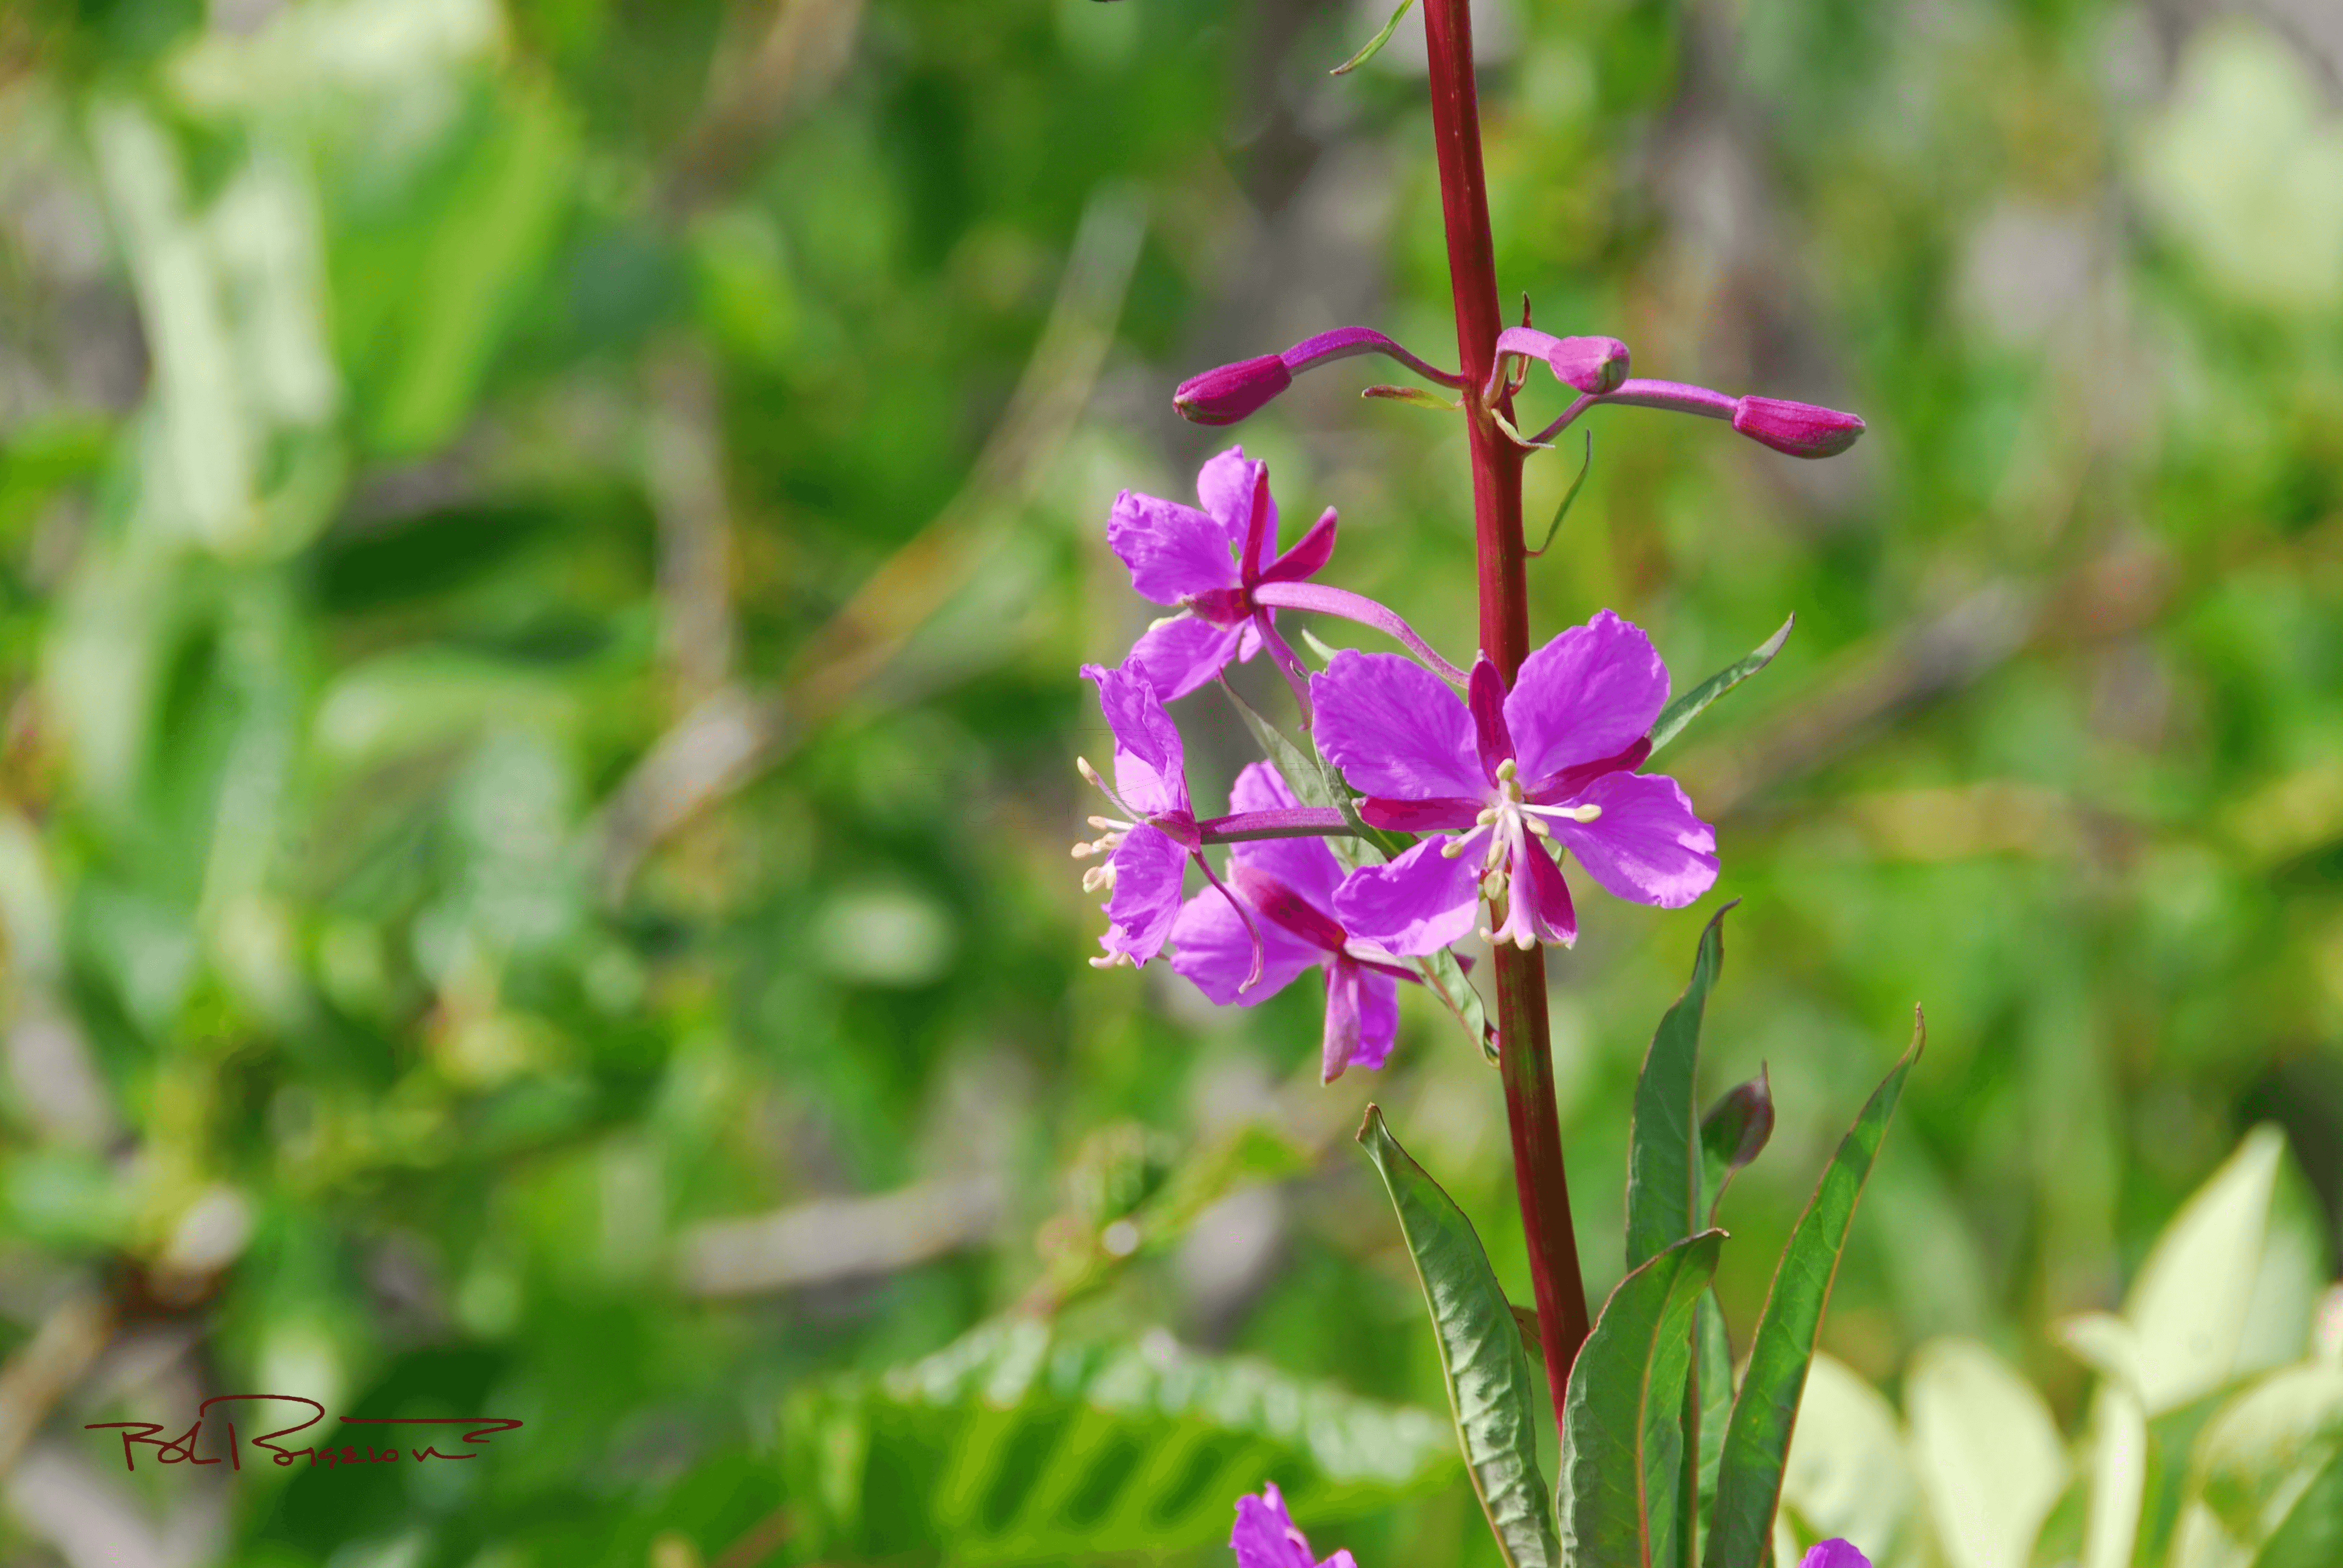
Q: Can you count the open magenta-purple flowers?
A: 4